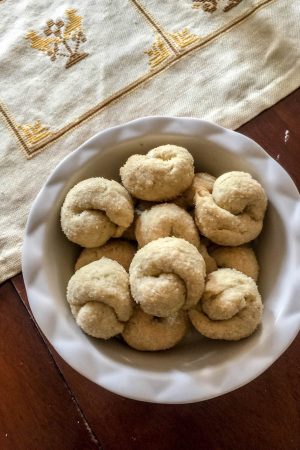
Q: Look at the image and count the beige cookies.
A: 11